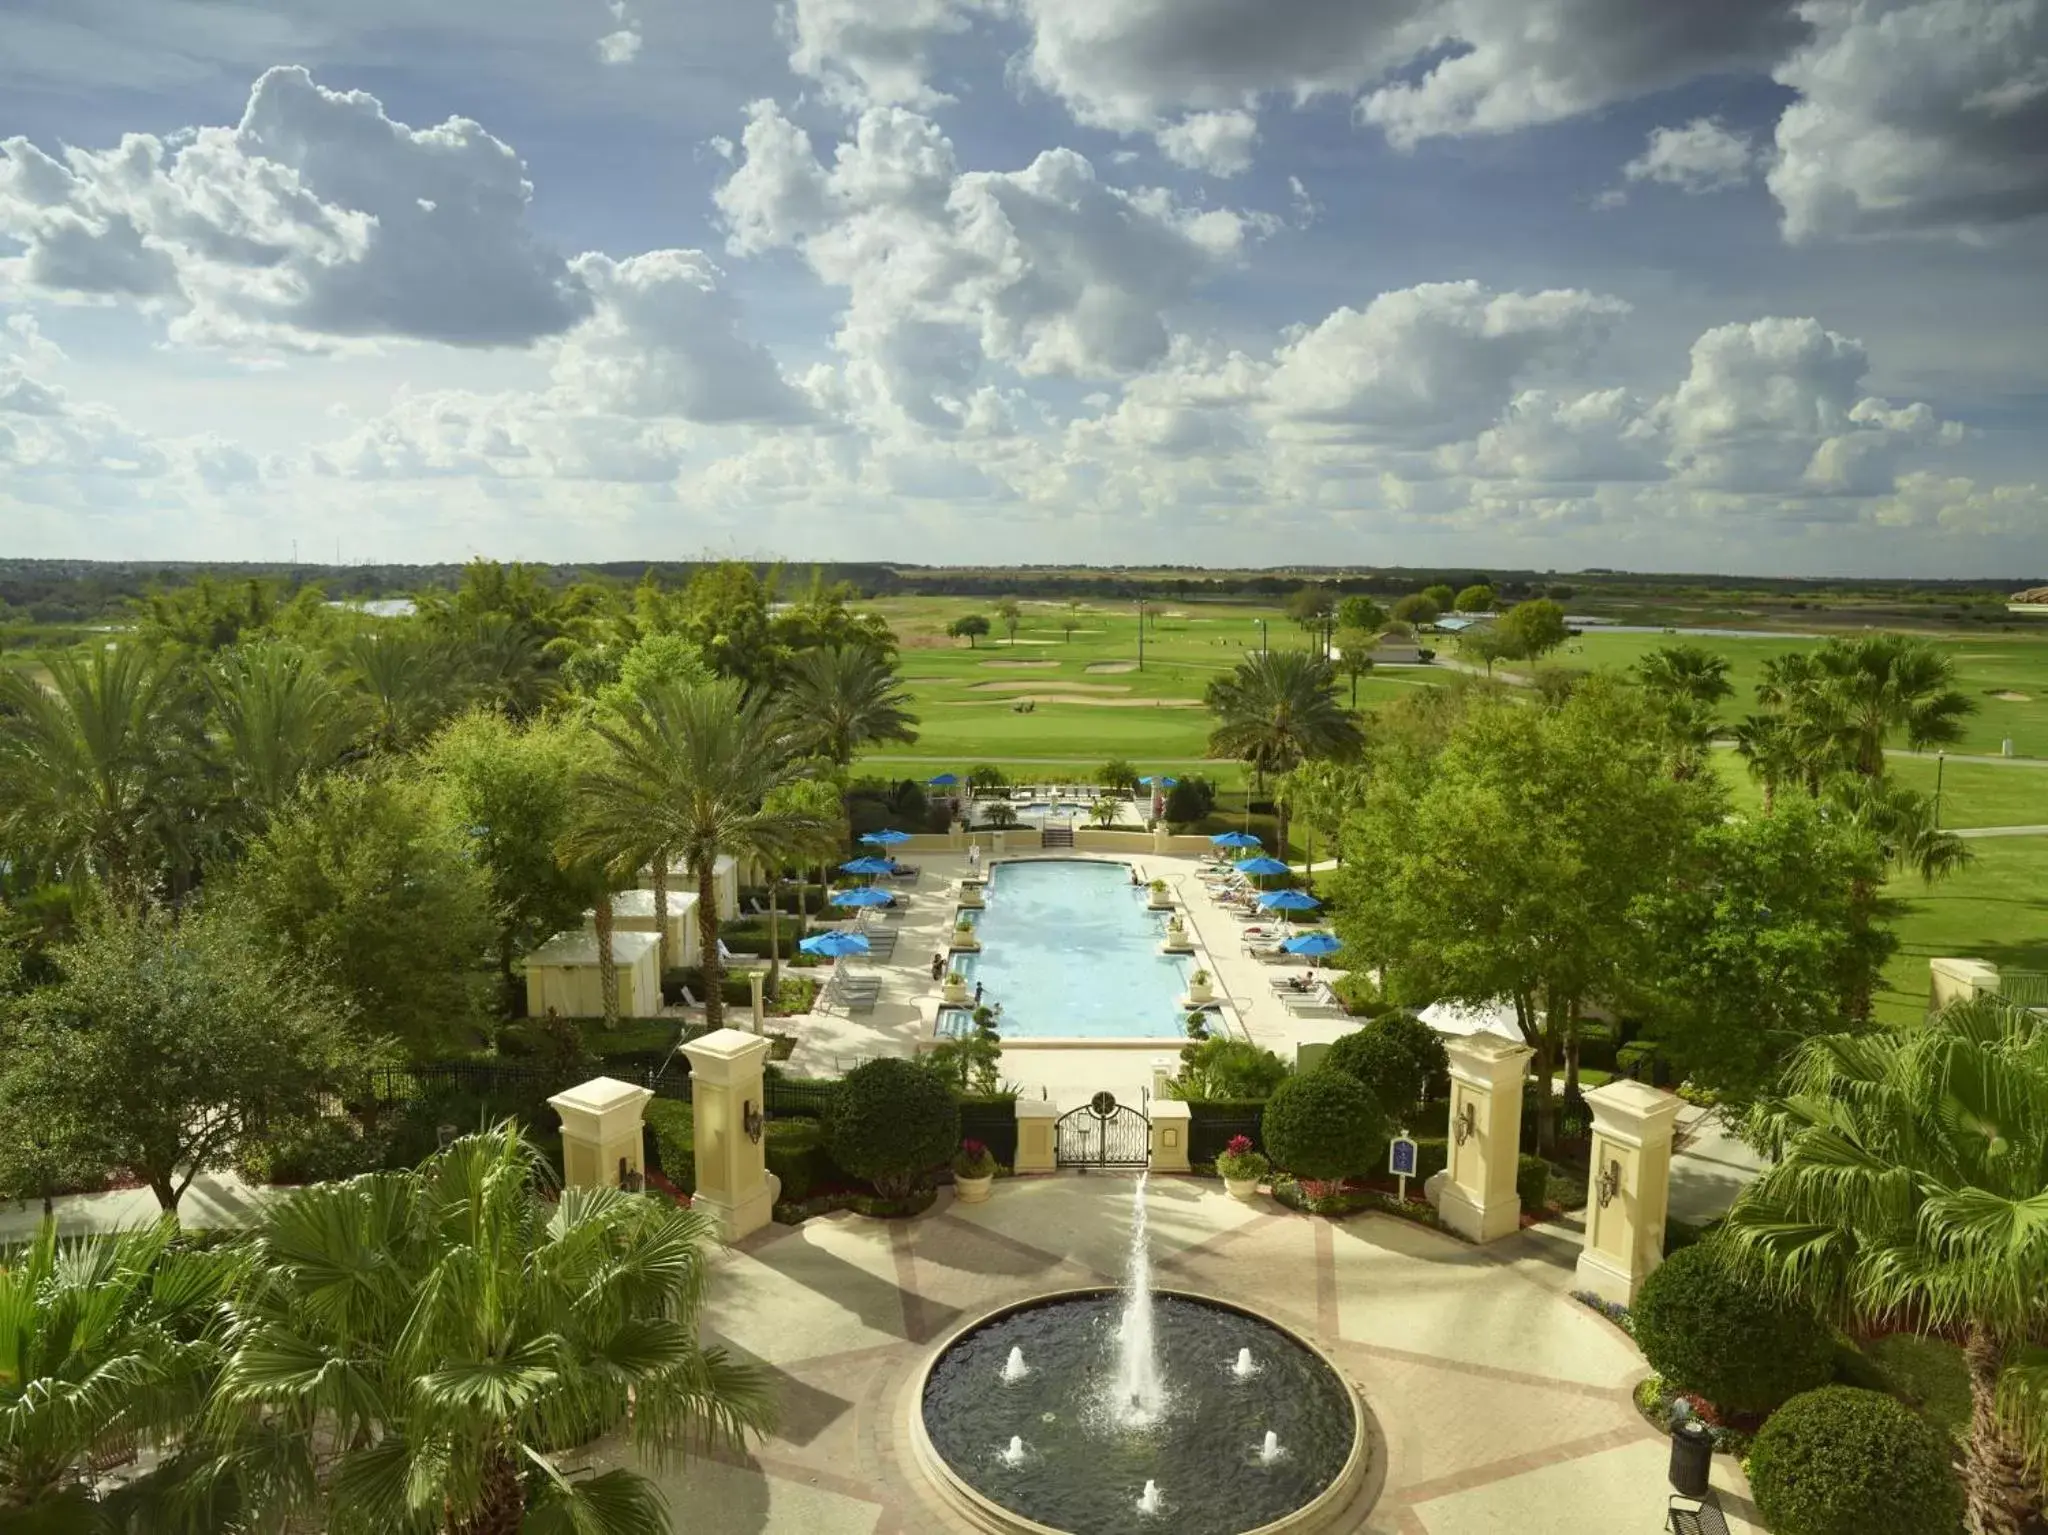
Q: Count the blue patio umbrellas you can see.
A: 10